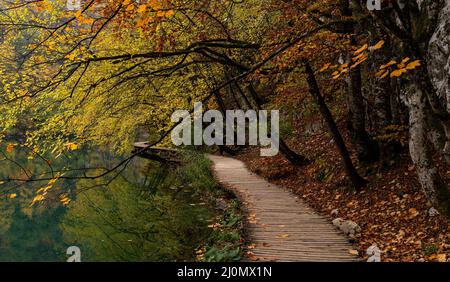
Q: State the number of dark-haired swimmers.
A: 0